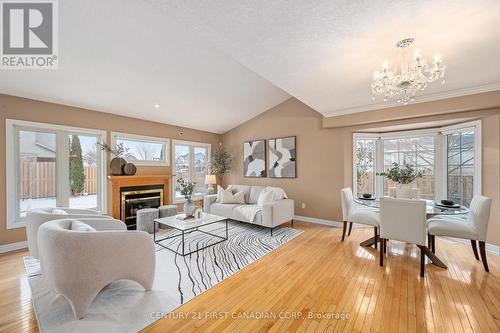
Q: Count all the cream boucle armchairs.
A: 2